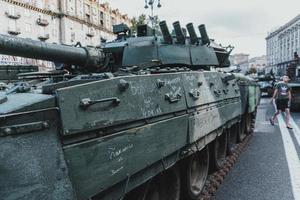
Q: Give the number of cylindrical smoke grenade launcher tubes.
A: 4